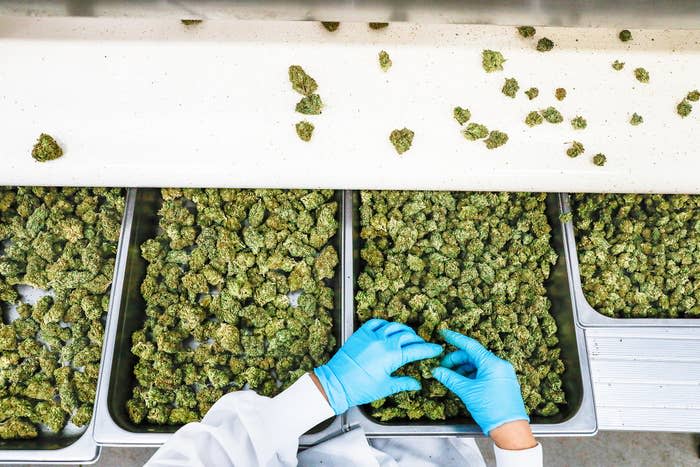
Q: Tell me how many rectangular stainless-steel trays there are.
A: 4